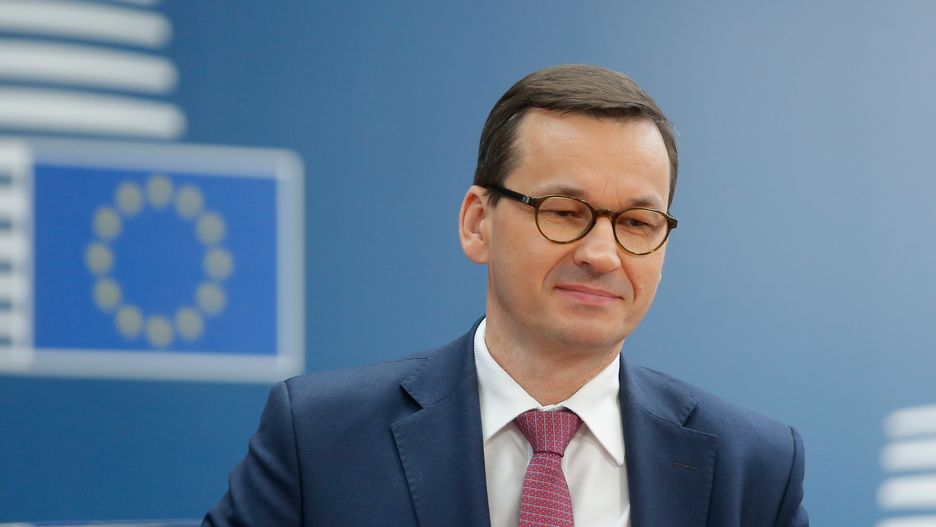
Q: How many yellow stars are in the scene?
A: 12